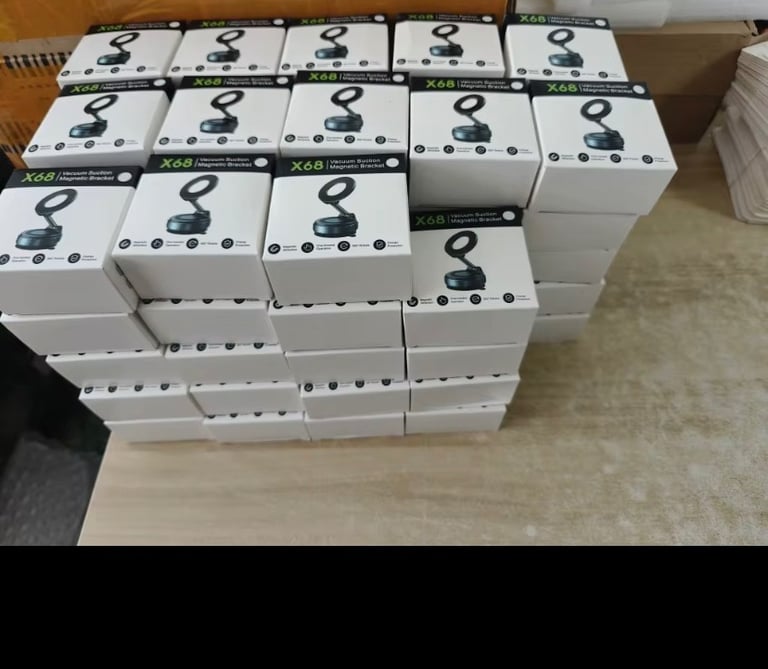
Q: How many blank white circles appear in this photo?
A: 14